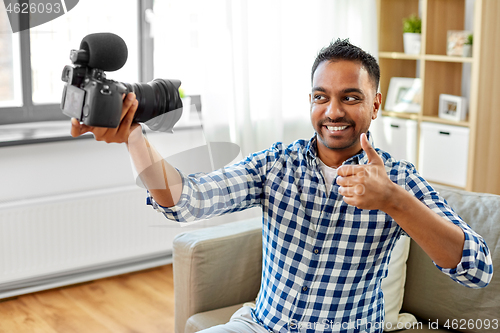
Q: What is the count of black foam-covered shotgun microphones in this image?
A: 1